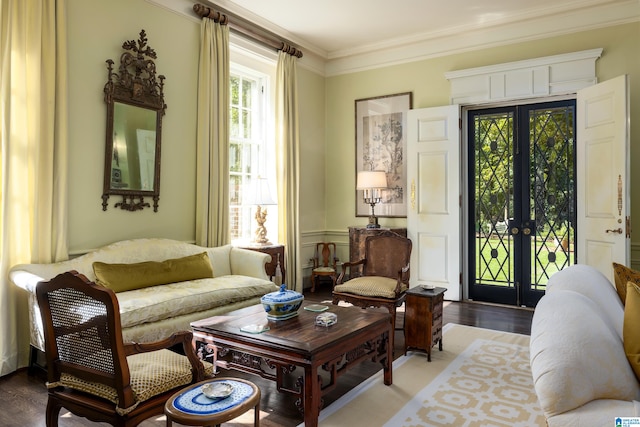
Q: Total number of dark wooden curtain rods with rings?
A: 1